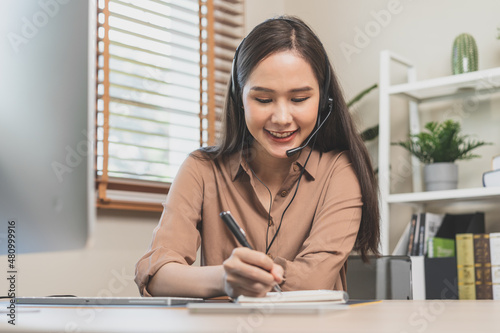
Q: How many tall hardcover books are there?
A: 3